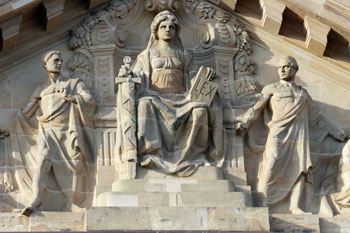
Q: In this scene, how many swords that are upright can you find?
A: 1